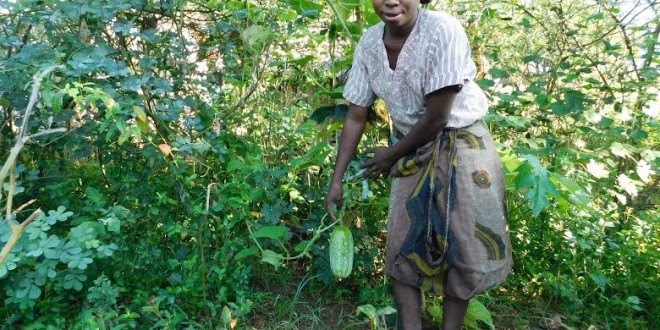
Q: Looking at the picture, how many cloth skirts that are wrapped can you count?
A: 1